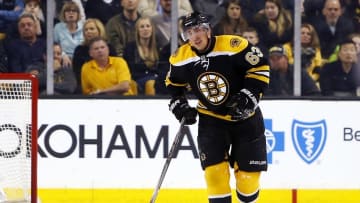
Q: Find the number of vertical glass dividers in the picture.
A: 3